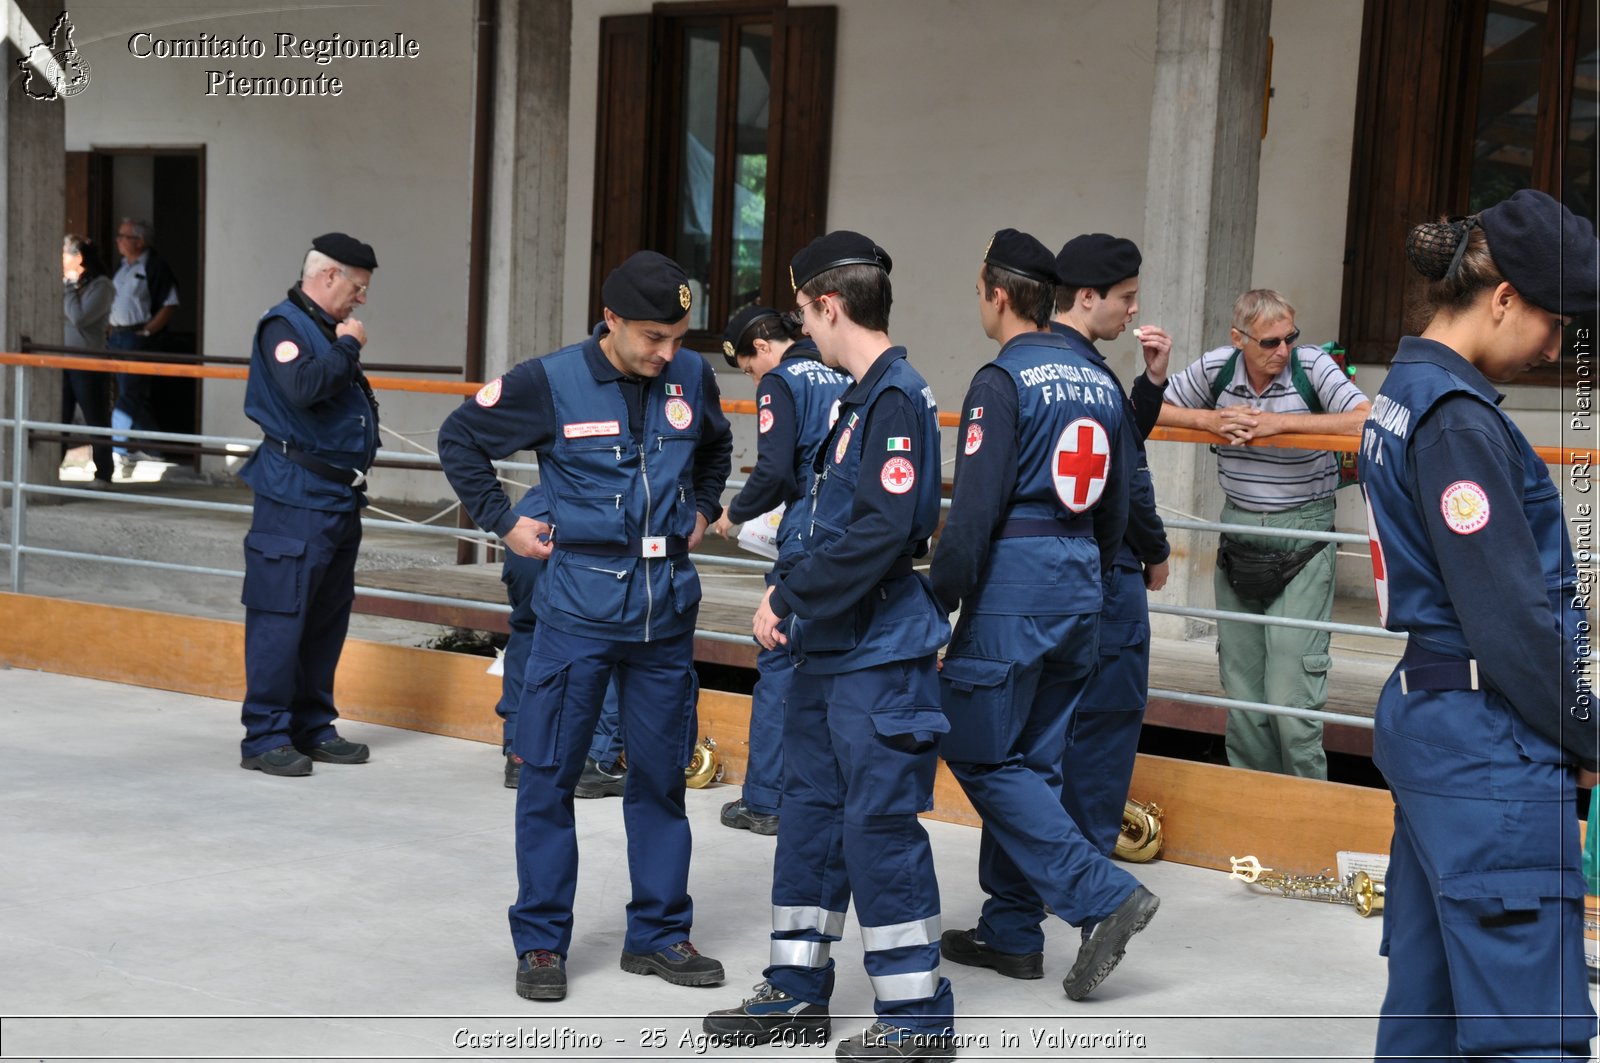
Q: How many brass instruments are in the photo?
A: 3